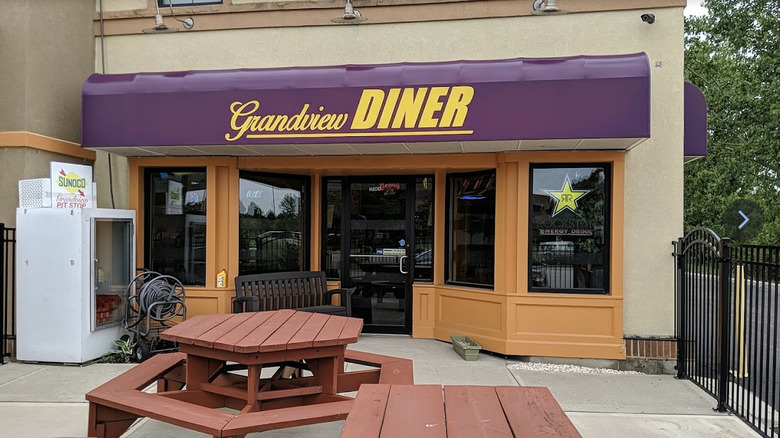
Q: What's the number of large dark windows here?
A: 4